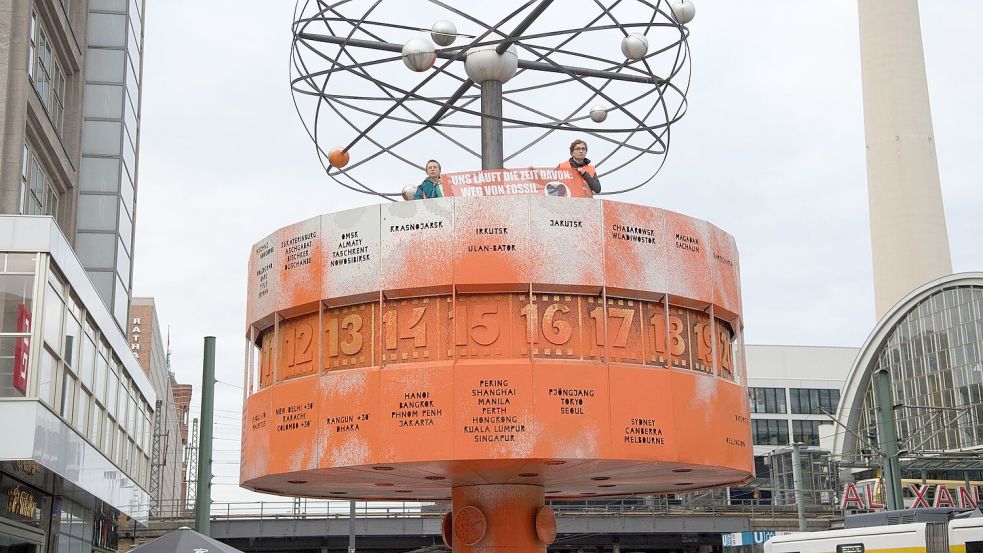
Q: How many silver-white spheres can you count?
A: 7